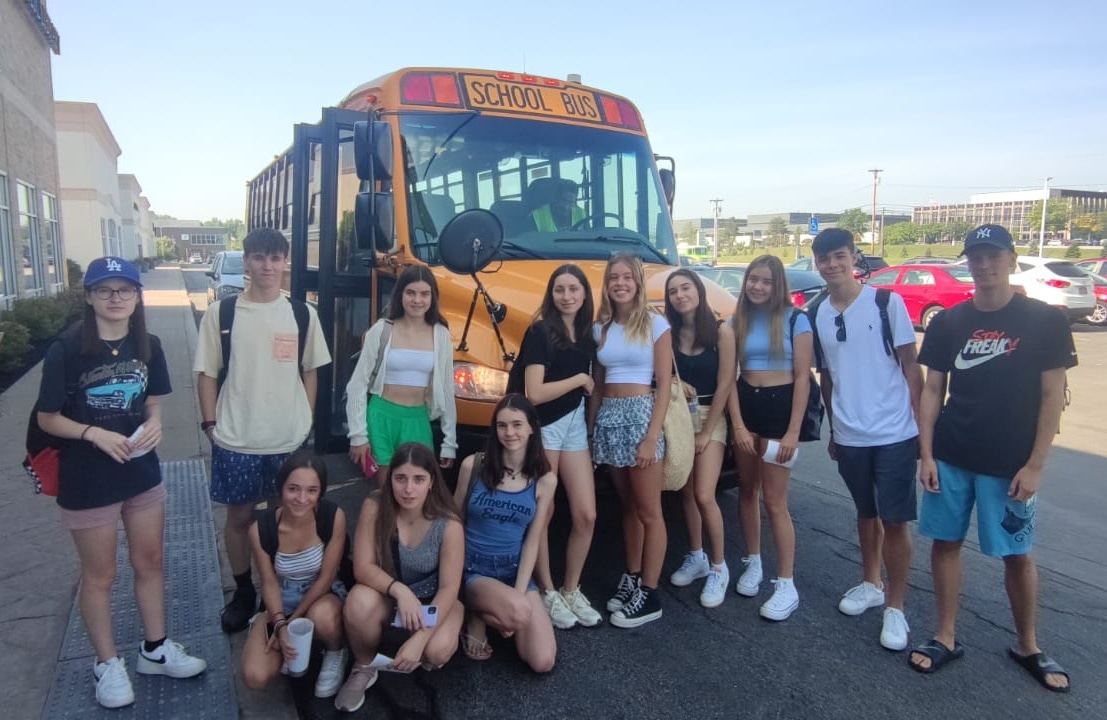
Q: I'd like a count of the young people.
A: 12